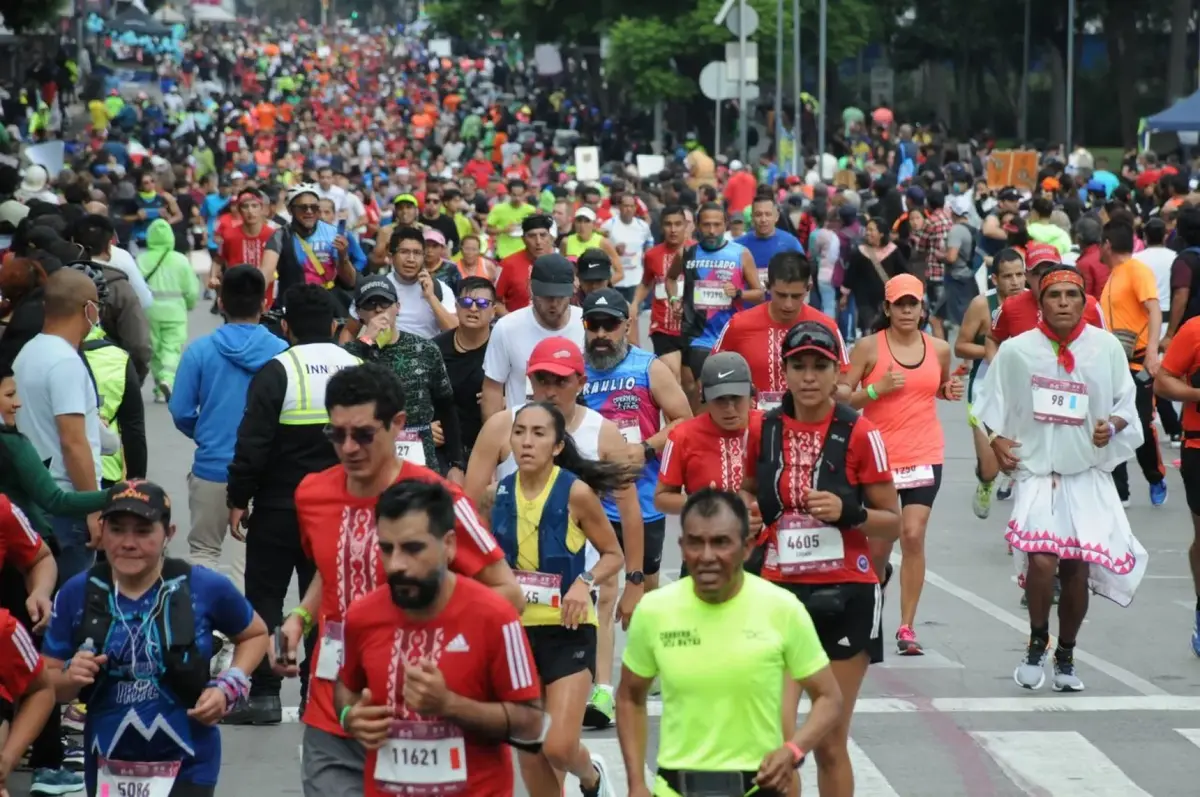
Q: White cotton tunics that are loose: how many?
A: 1